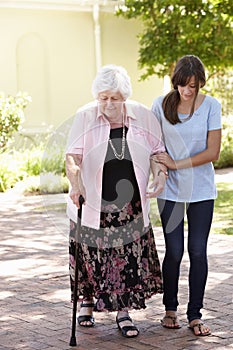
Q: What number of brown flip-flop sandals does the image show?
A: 2